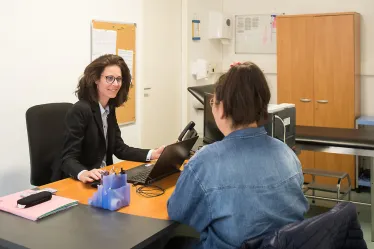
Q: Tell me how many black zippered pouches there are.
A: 1